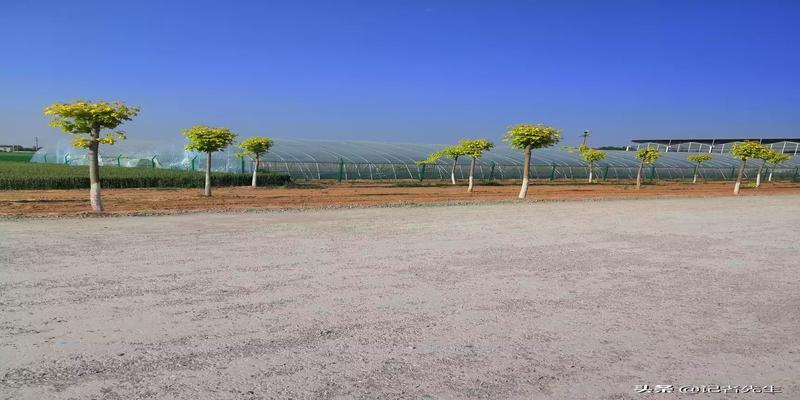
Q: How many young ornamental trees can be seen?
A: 12